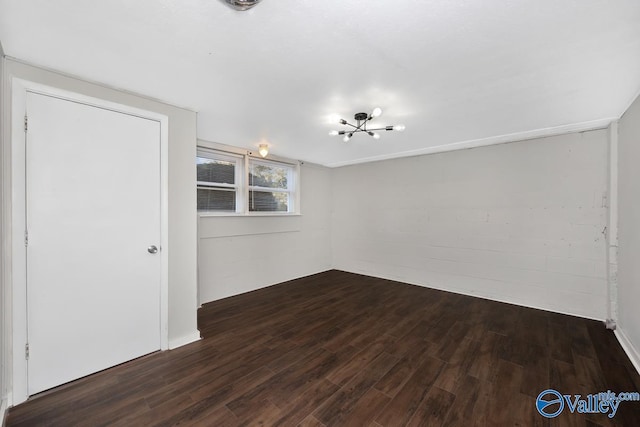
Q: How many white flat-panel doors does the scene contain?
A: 1